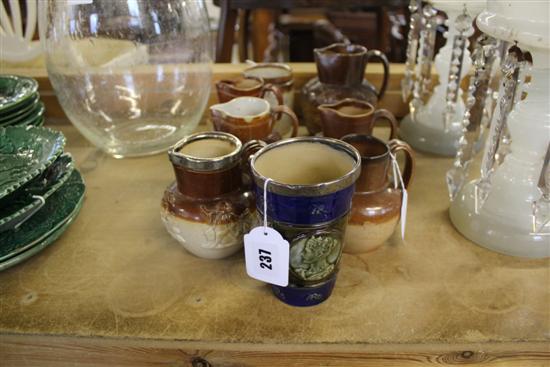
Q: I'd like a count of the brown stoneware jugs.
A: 6